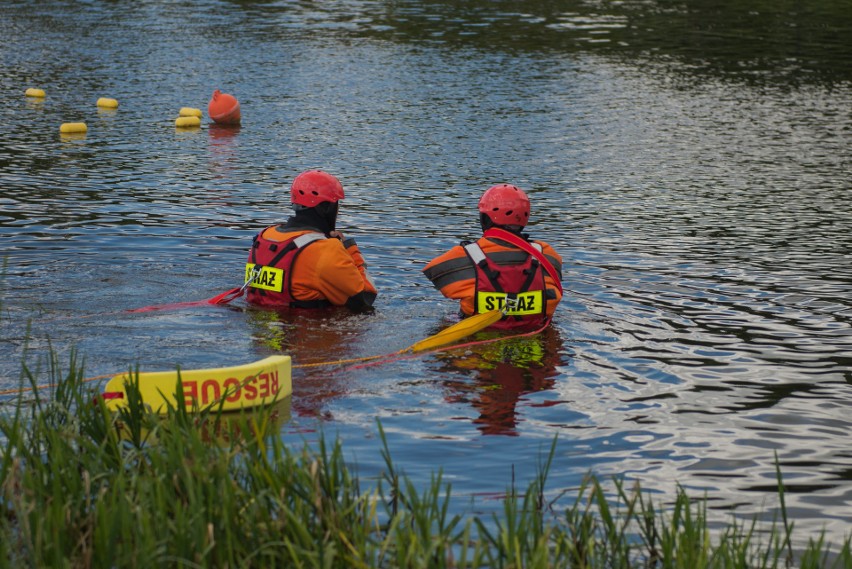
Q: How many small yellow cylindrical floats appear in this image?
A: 5